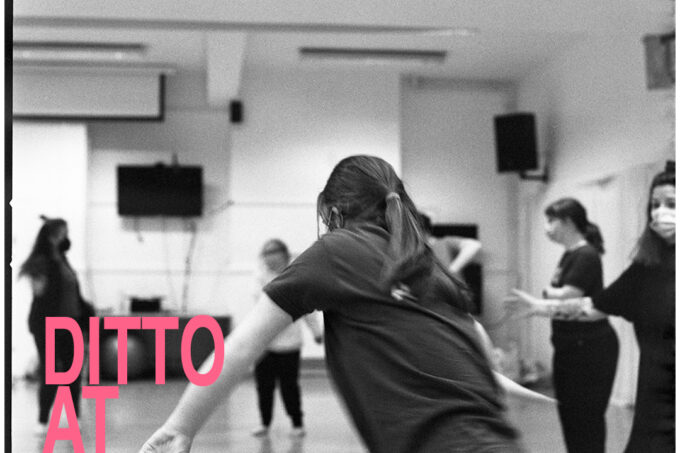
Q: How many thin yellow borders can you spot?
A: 0